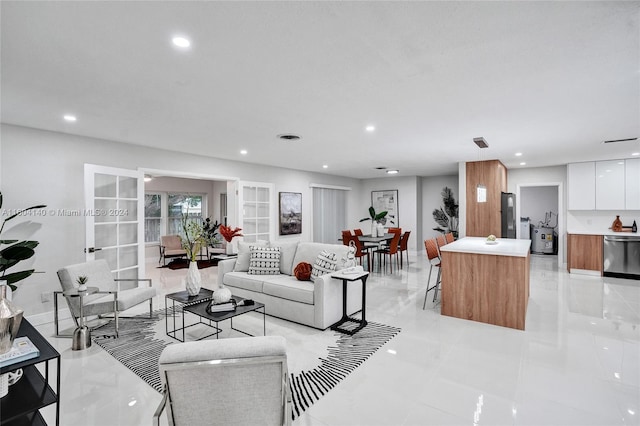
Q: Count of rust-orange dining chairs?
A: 6